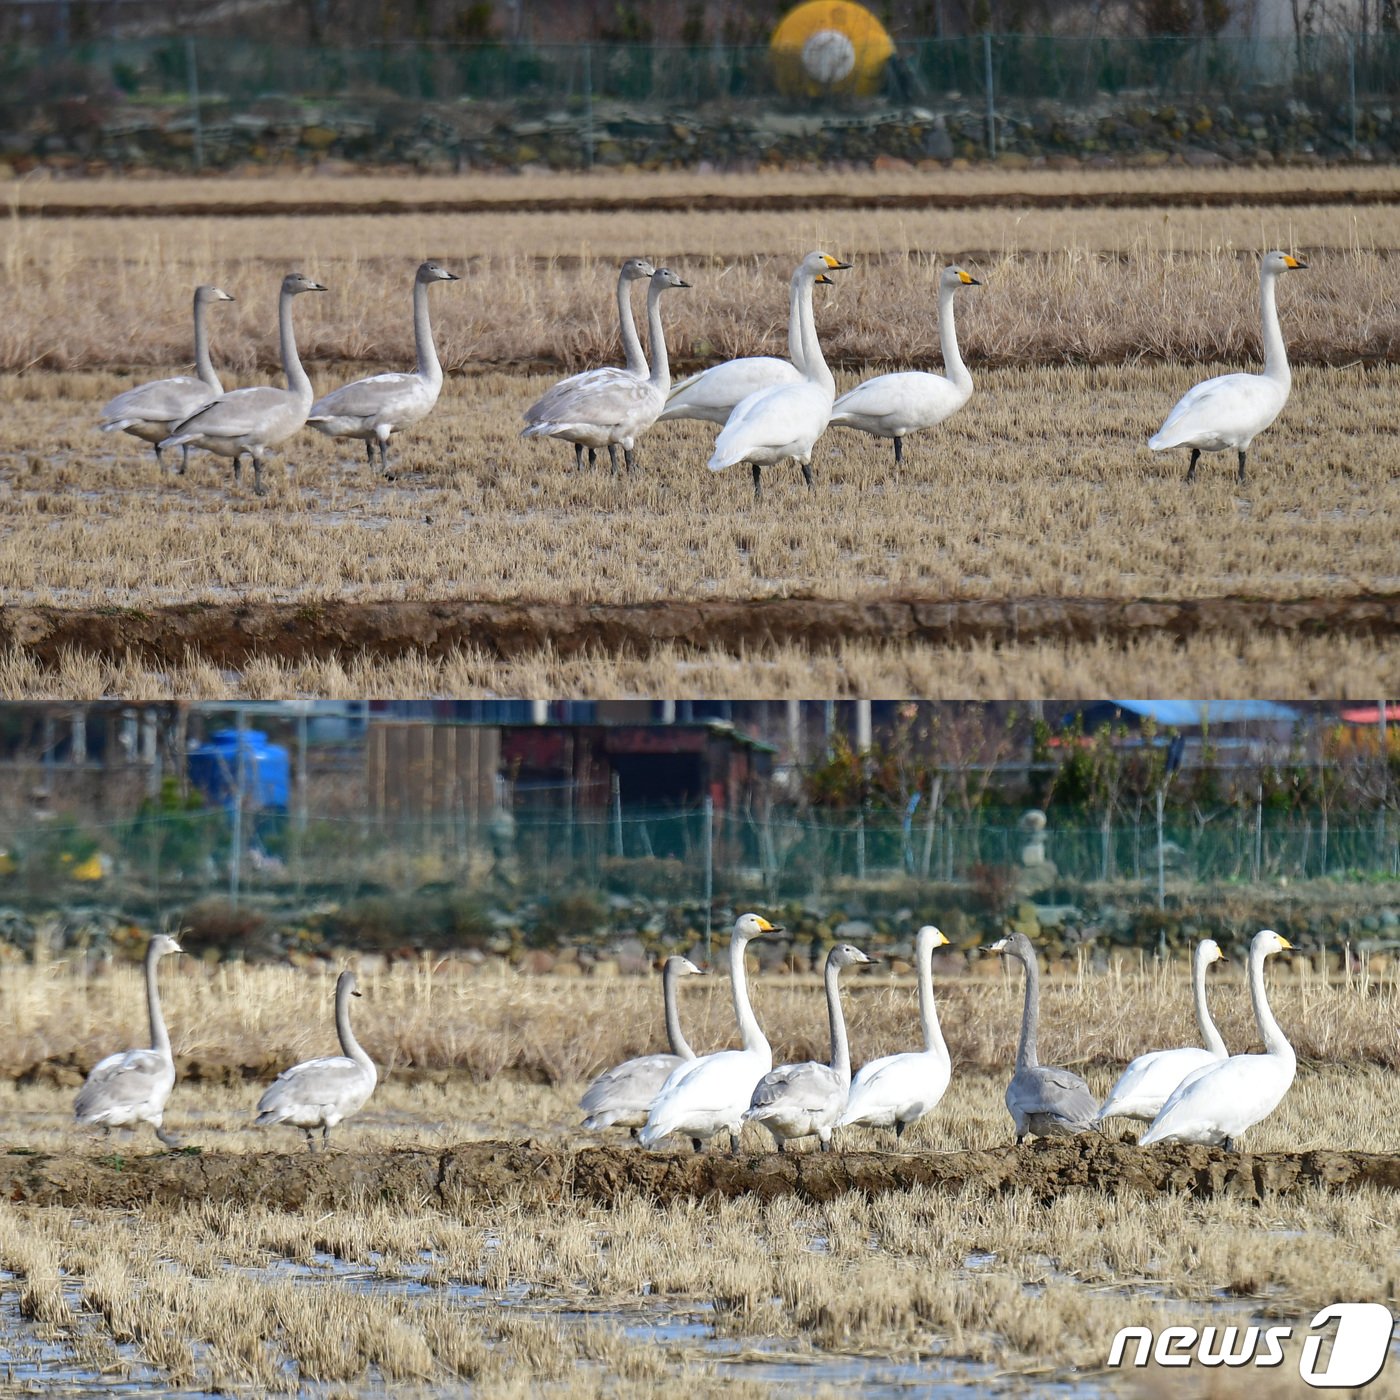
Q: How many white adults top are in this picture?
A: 4